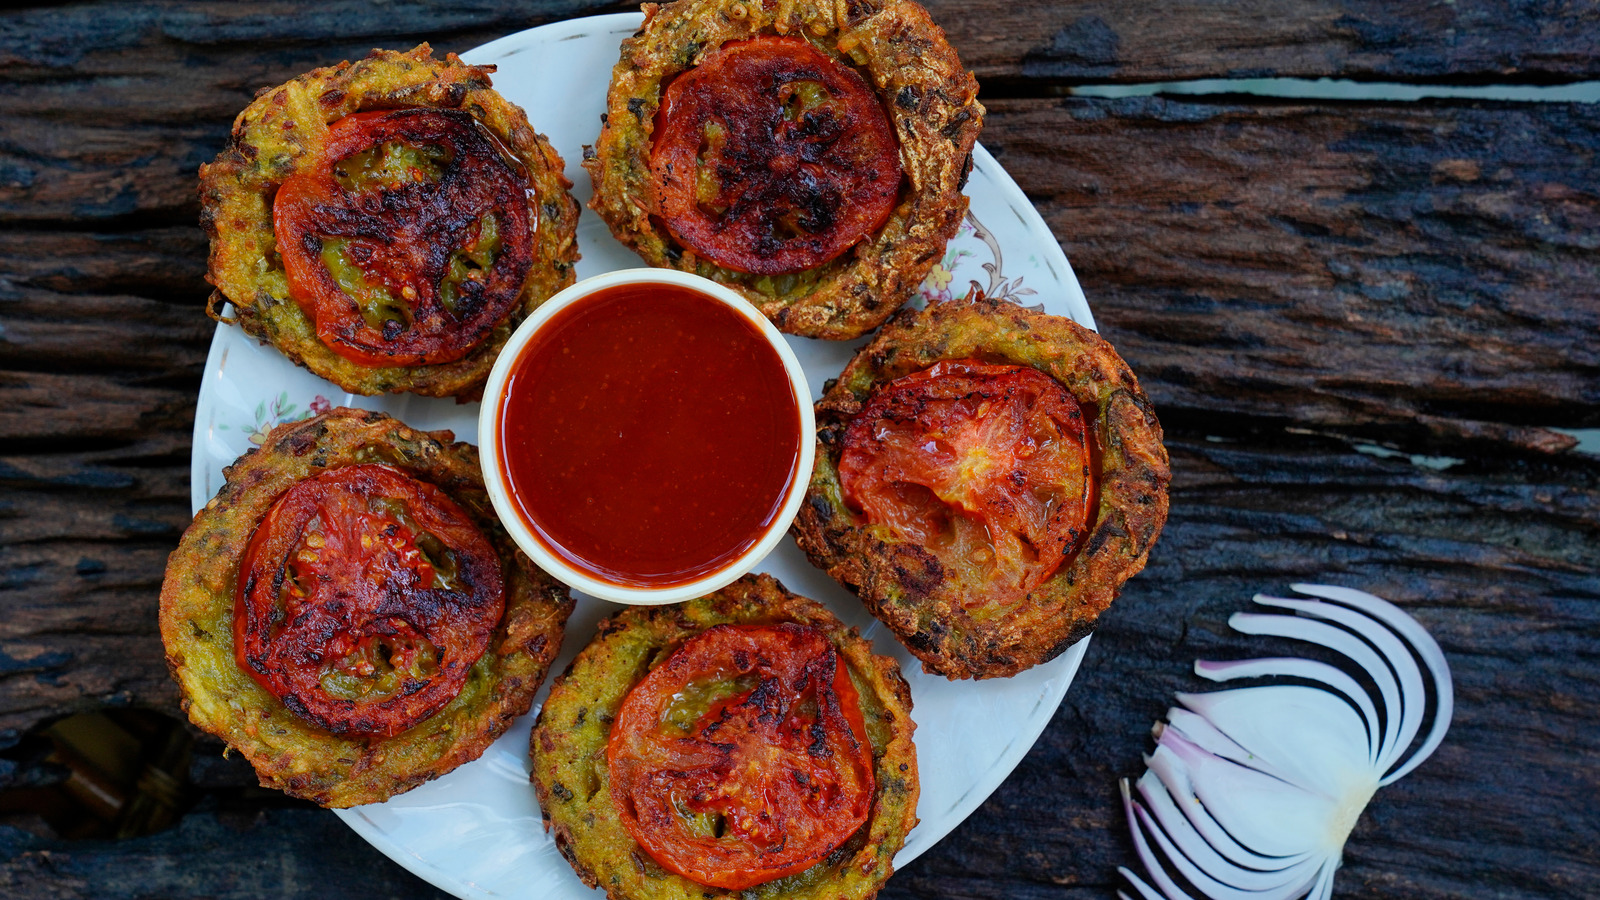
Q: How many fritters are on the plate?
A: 5